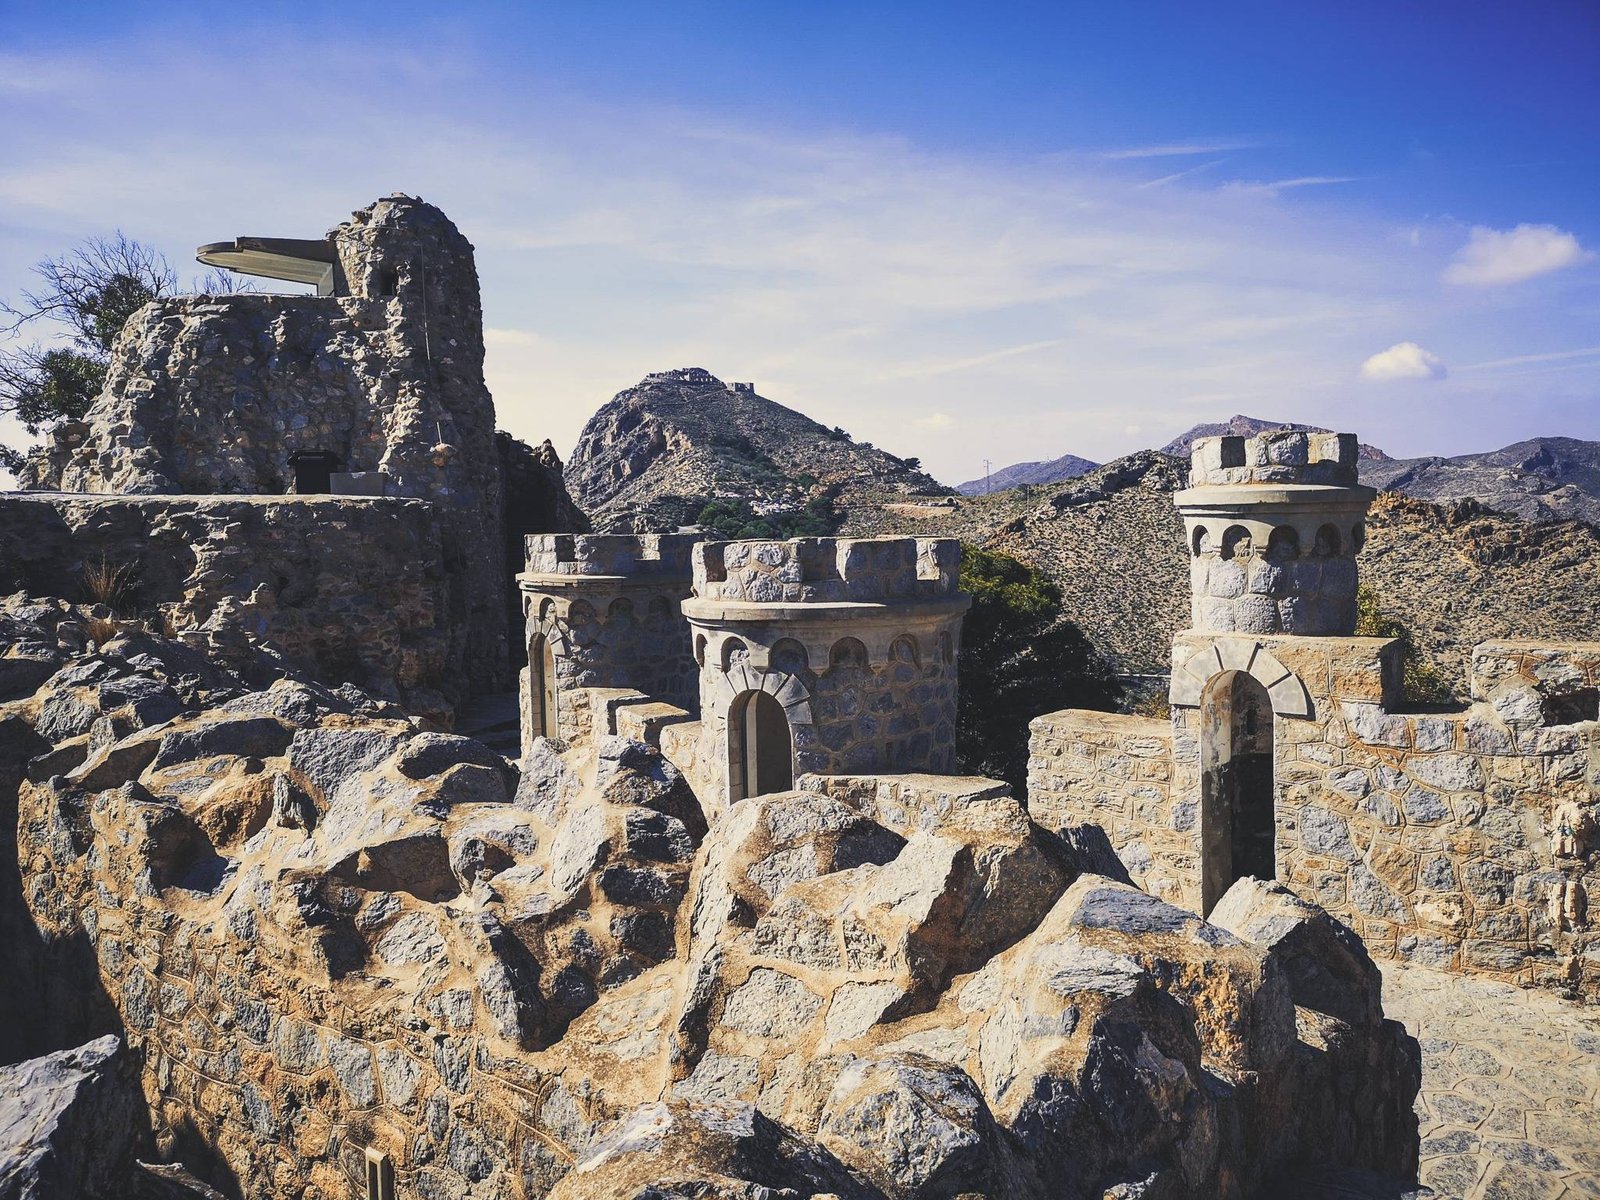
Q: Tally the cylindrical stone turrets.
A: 3